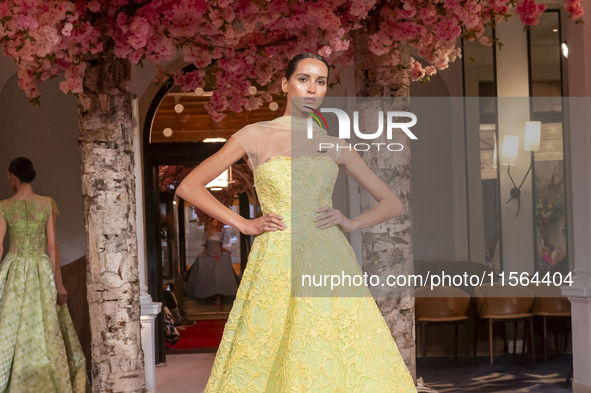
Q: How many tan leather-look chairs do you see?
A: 3